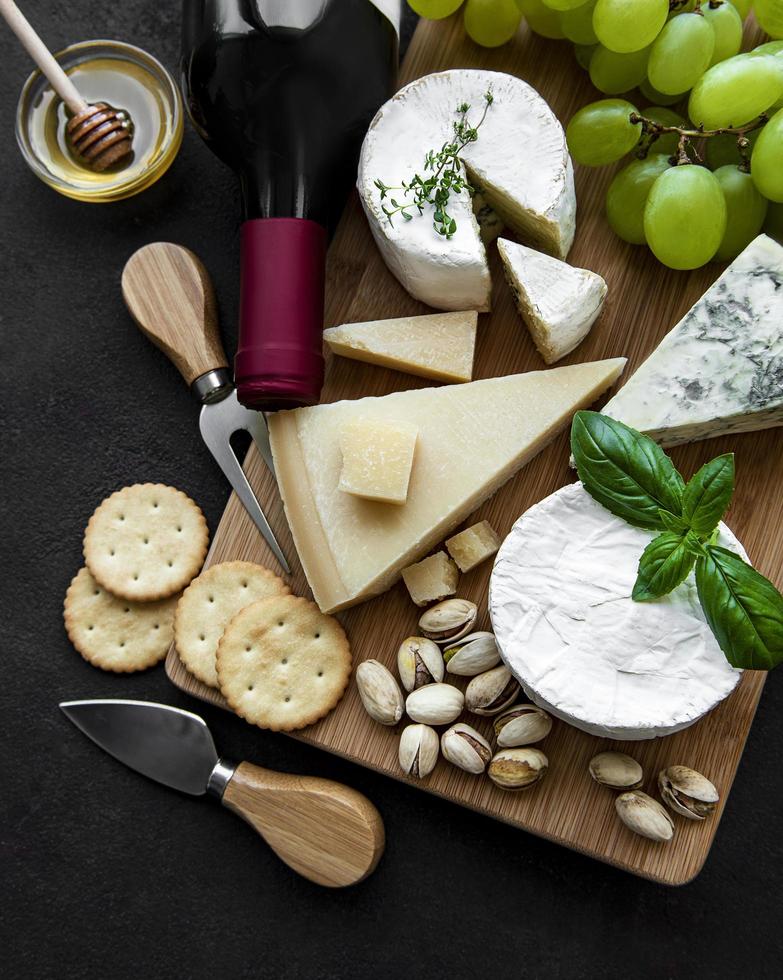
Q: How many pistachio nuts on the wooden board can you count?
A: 13